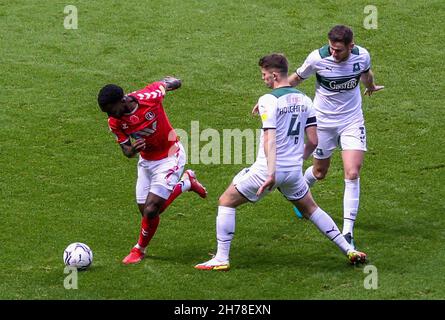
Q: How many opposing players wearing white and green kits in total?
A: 2